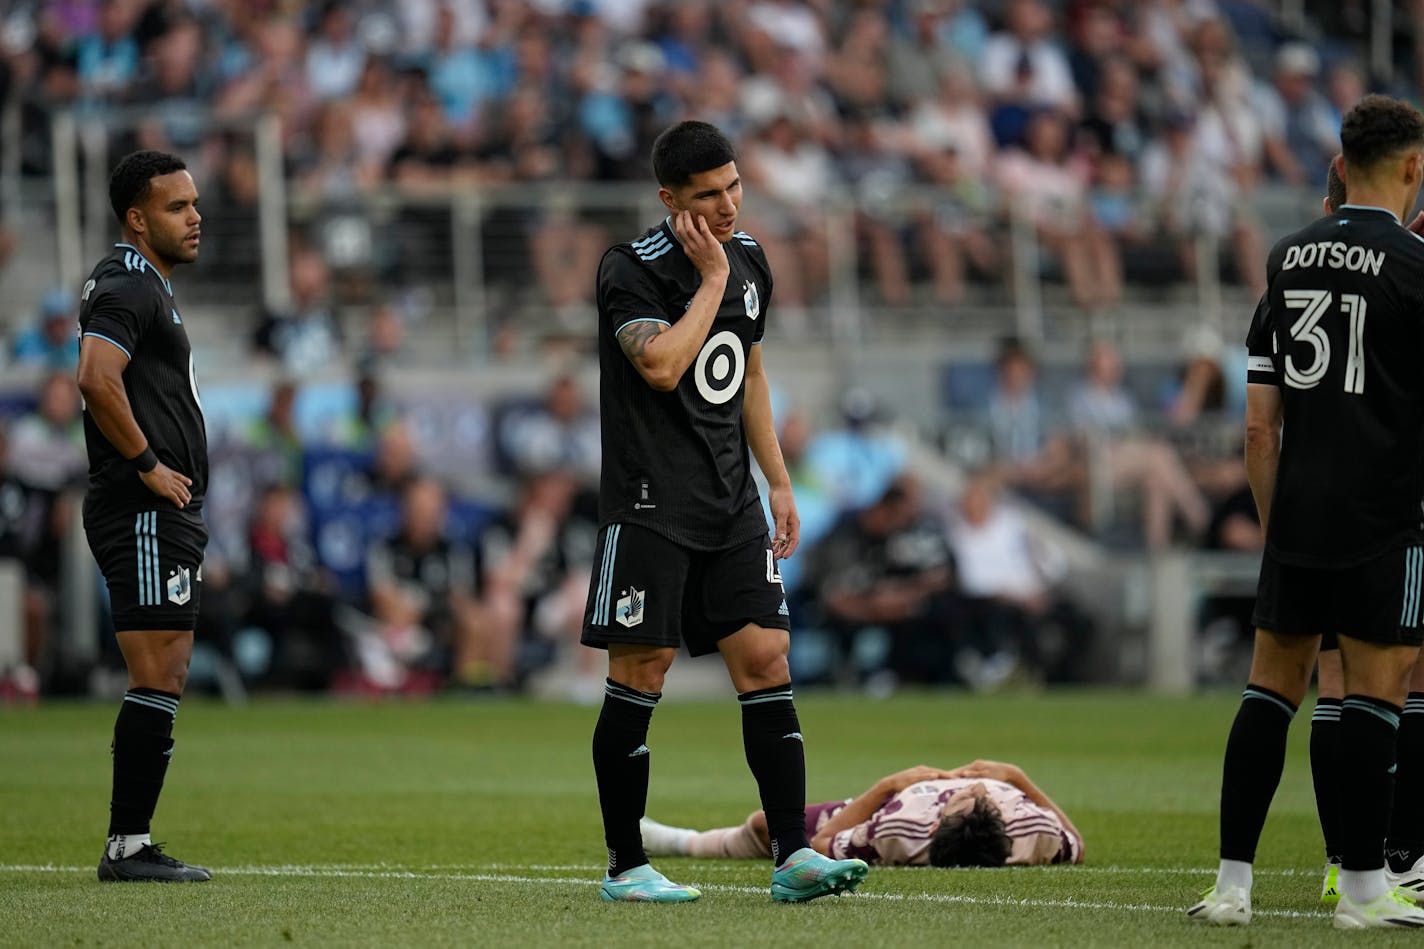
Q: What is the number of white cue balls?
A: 0